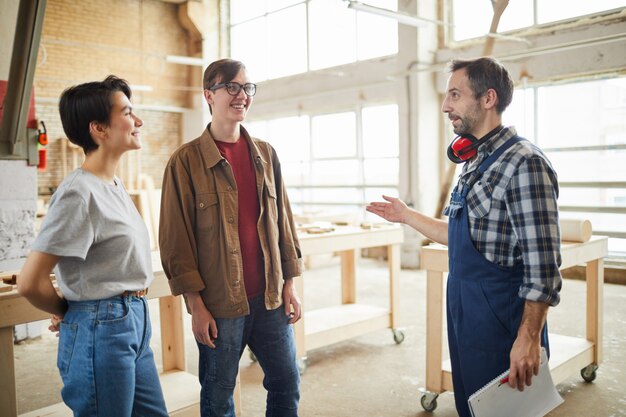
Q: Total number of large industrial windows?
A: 4